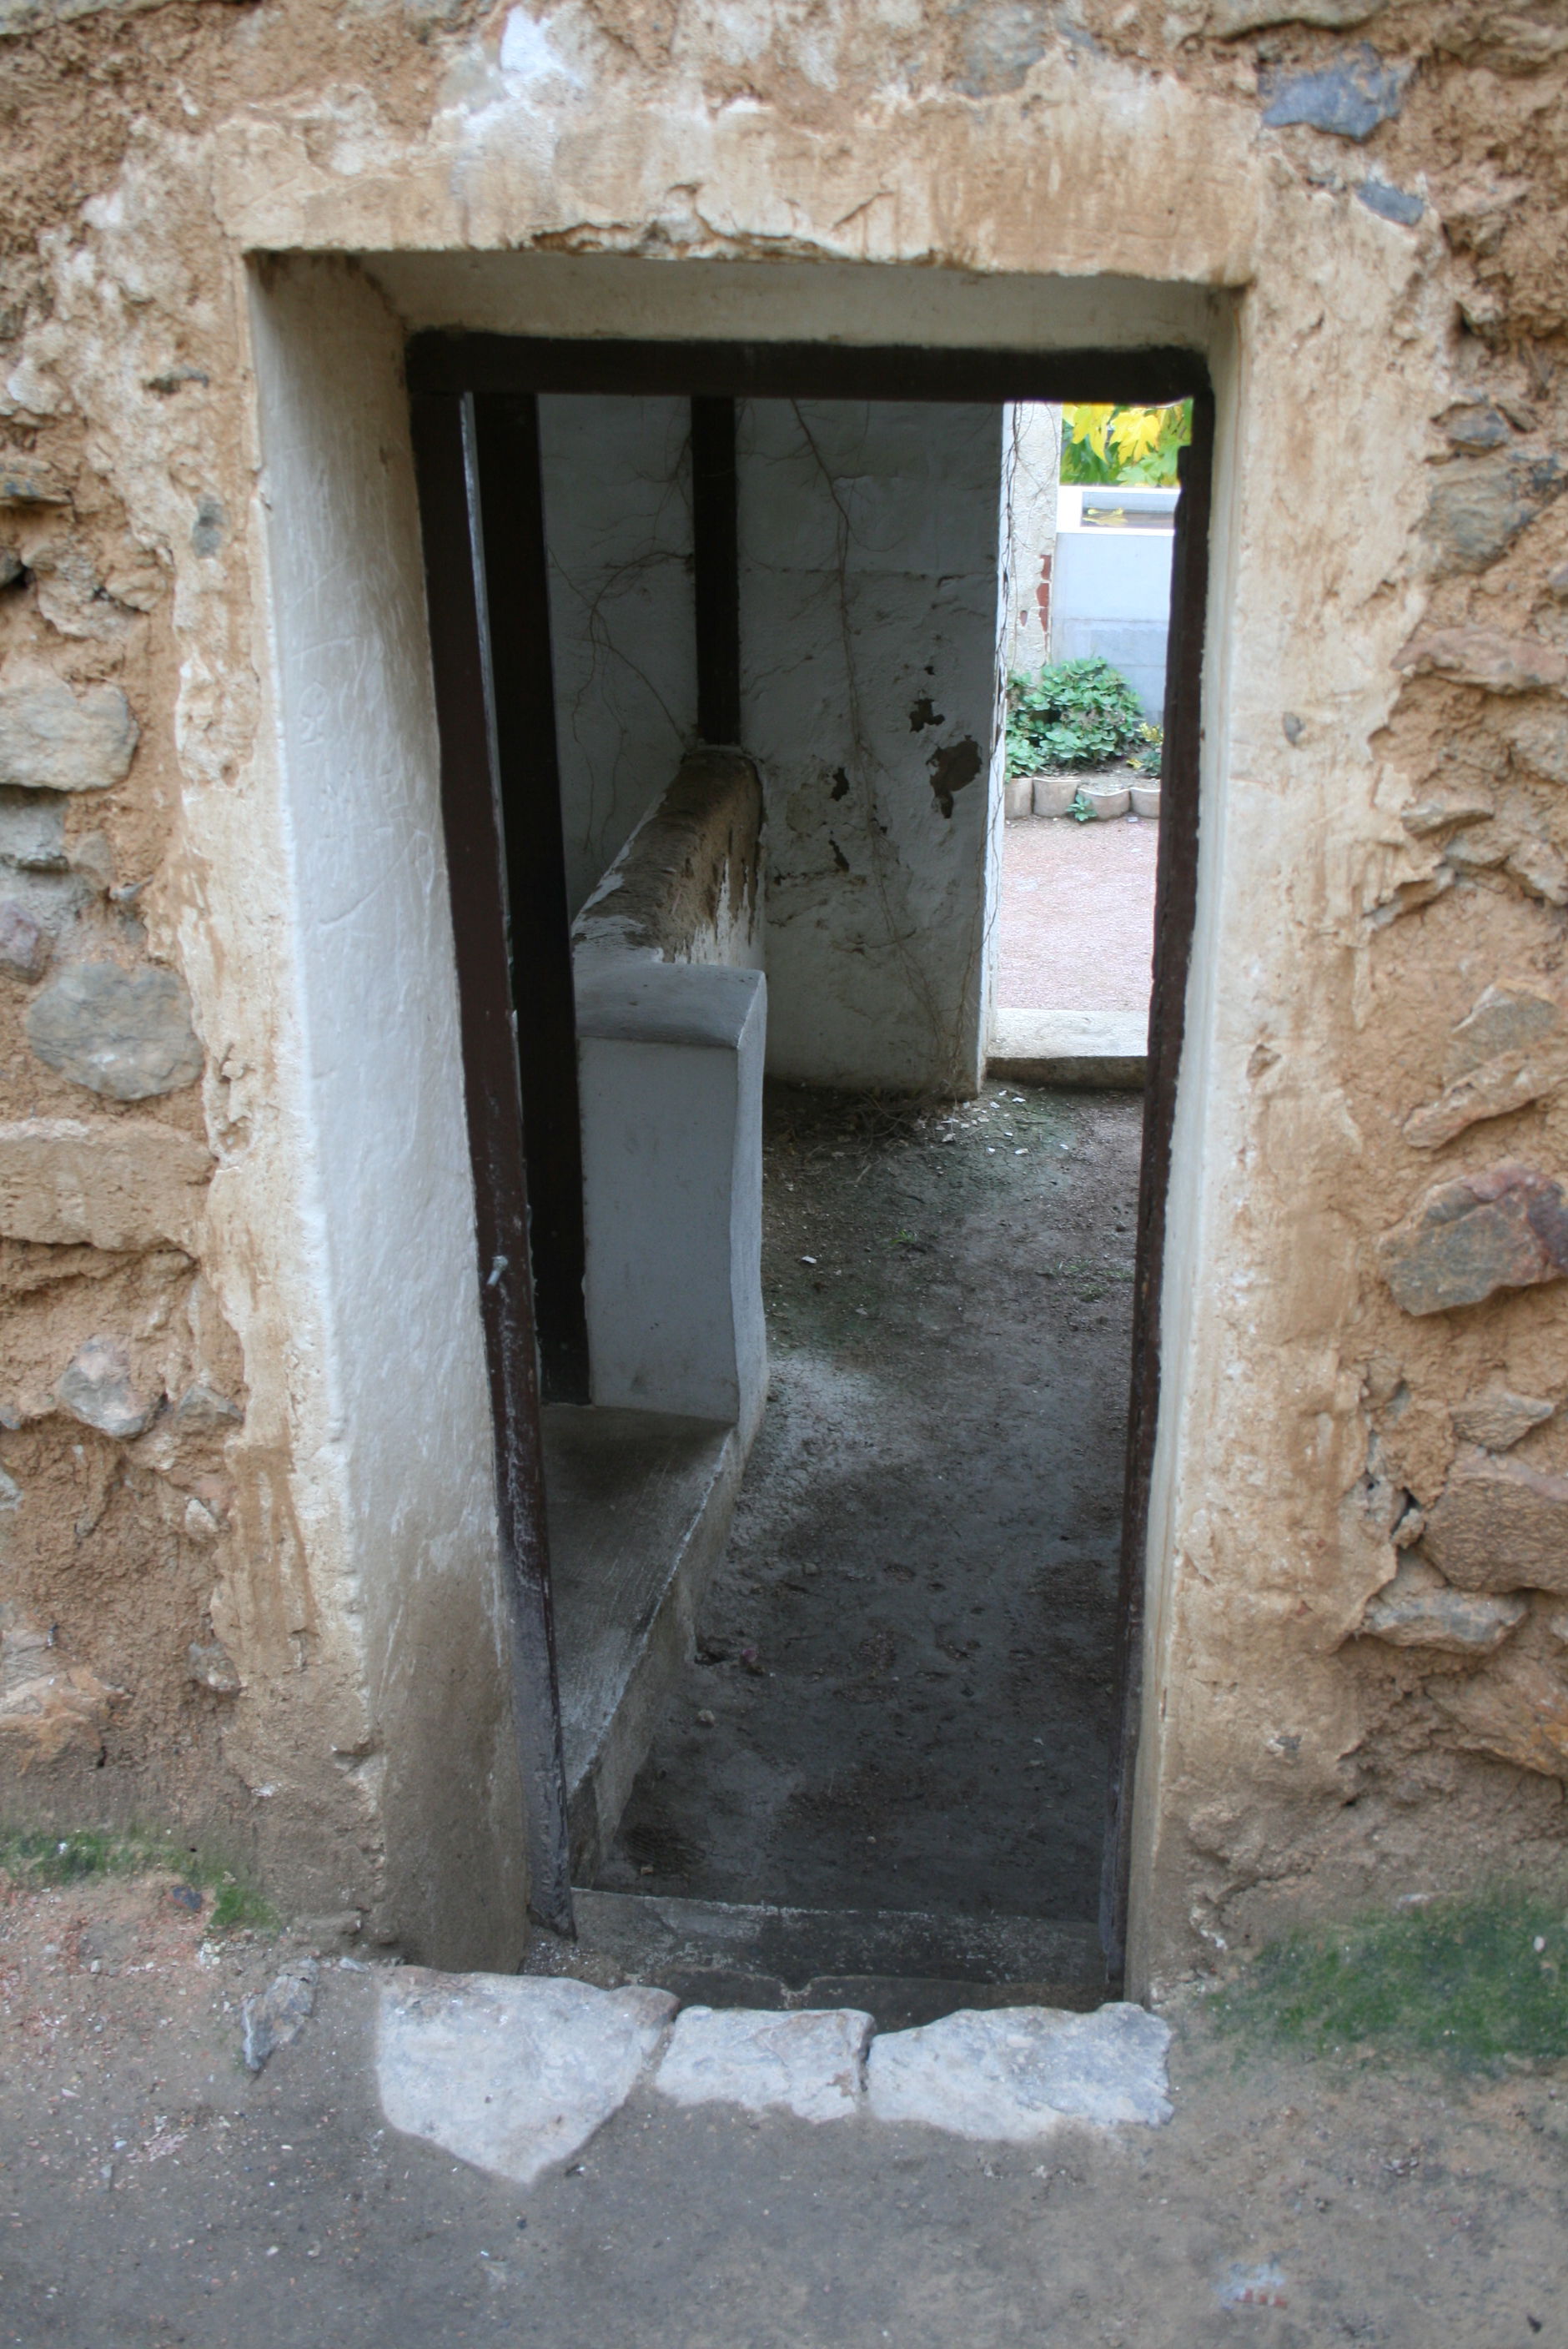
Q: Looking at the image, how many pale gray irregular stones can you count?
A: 3